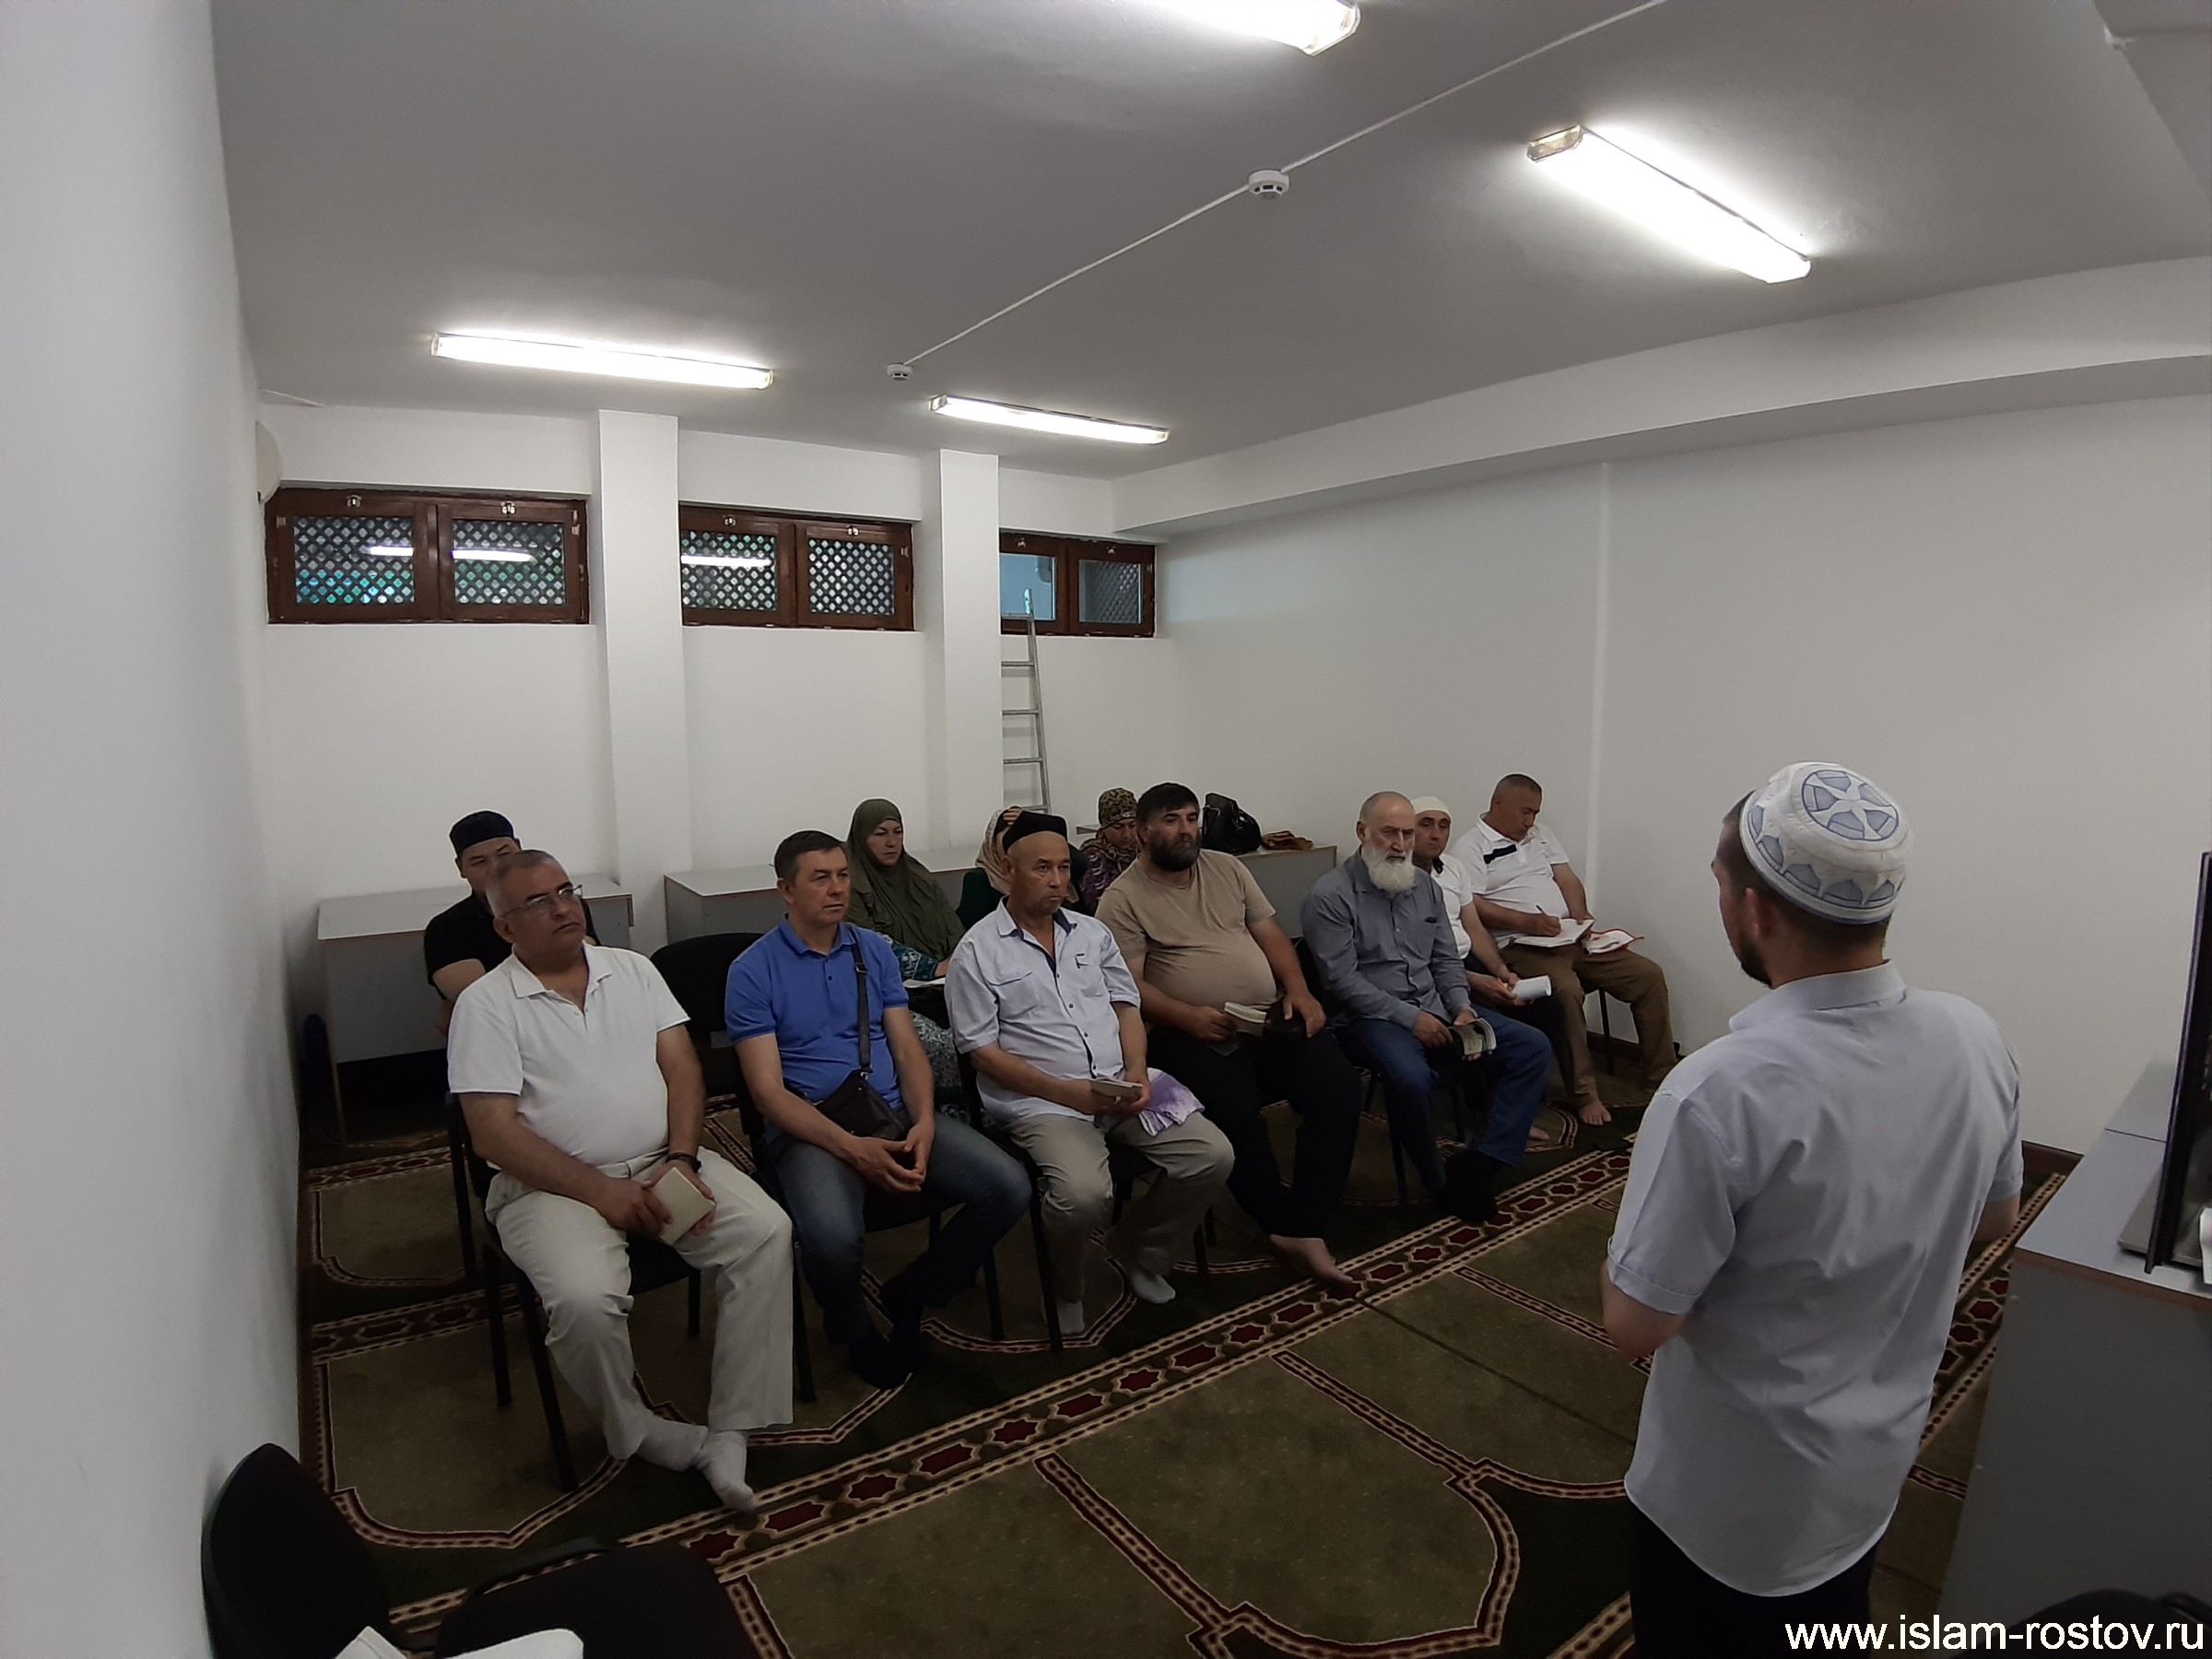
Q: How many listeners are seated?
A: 11